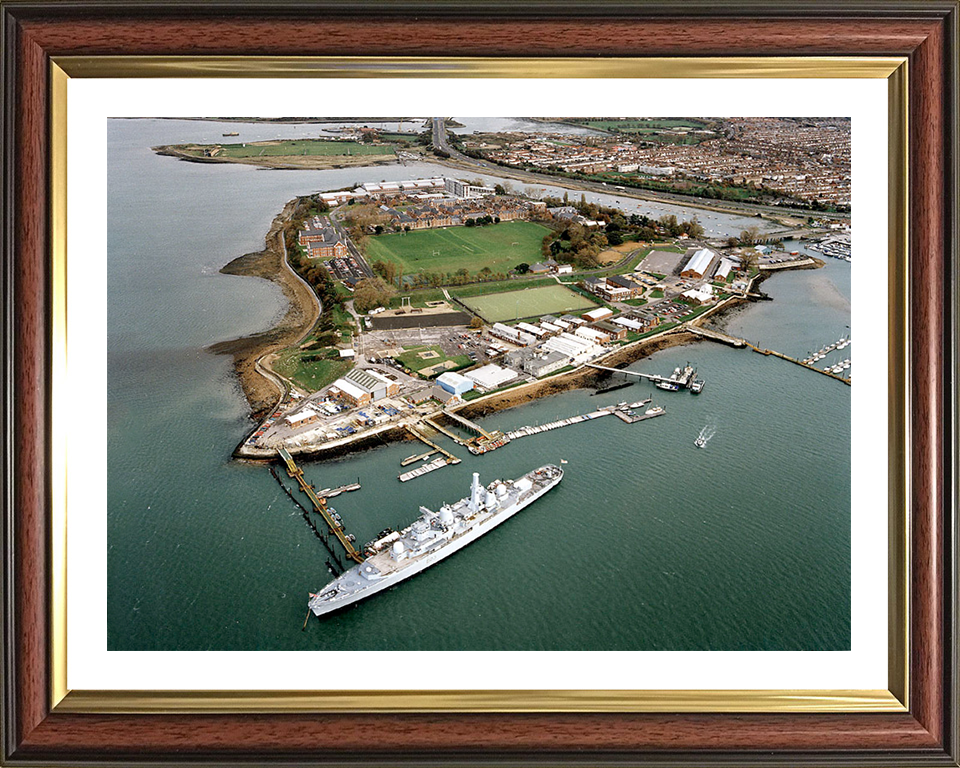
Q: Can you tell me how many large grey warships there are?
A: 1